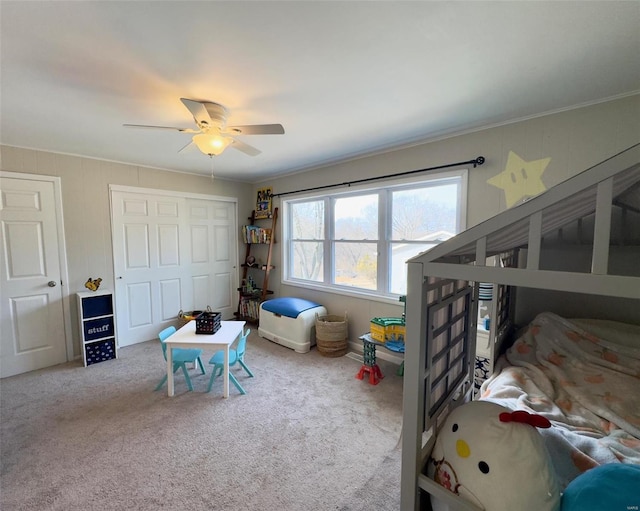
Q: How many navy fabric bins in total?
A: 3